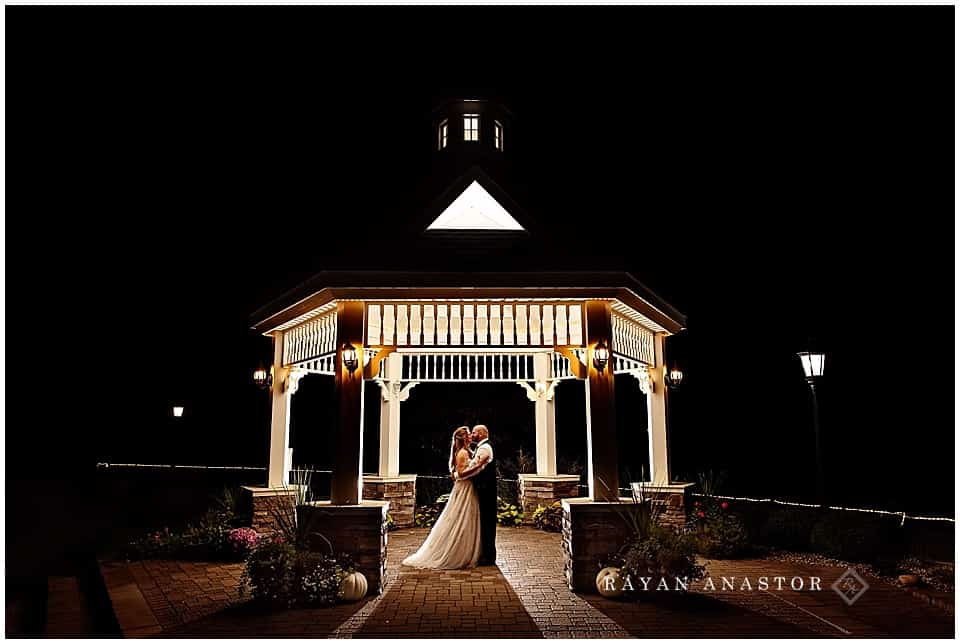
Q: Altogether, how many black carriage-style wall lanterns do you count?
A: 4